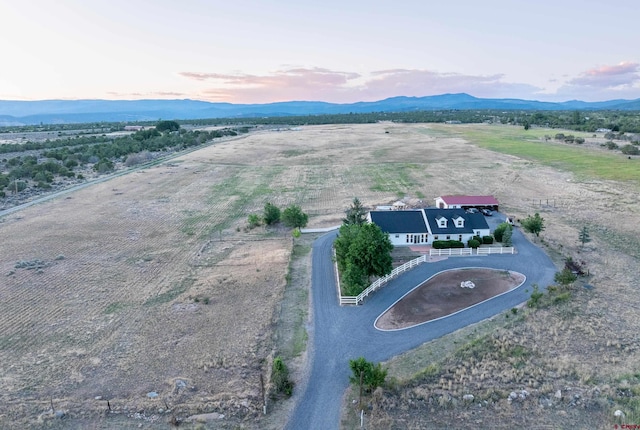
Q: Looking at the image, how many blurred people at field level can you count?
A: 0